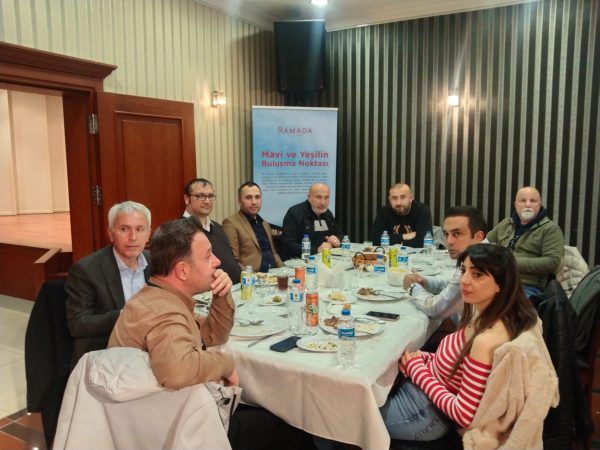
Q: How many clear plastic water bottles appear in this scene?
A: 10